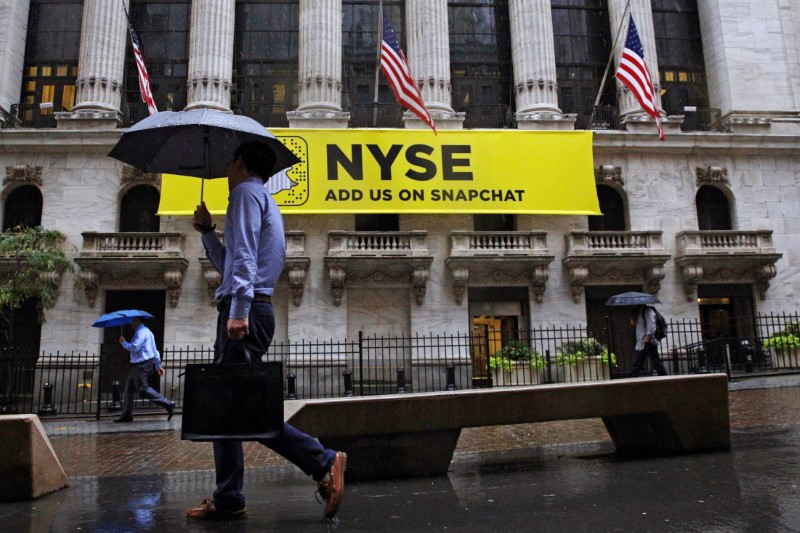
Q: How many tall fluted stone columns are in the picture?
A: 6